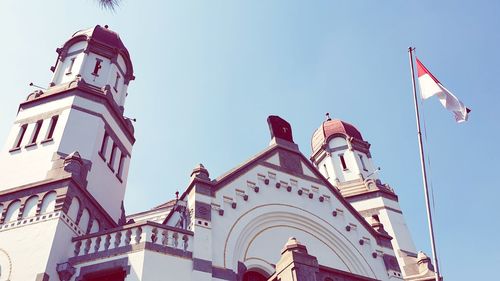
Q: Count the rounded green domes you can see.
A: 0